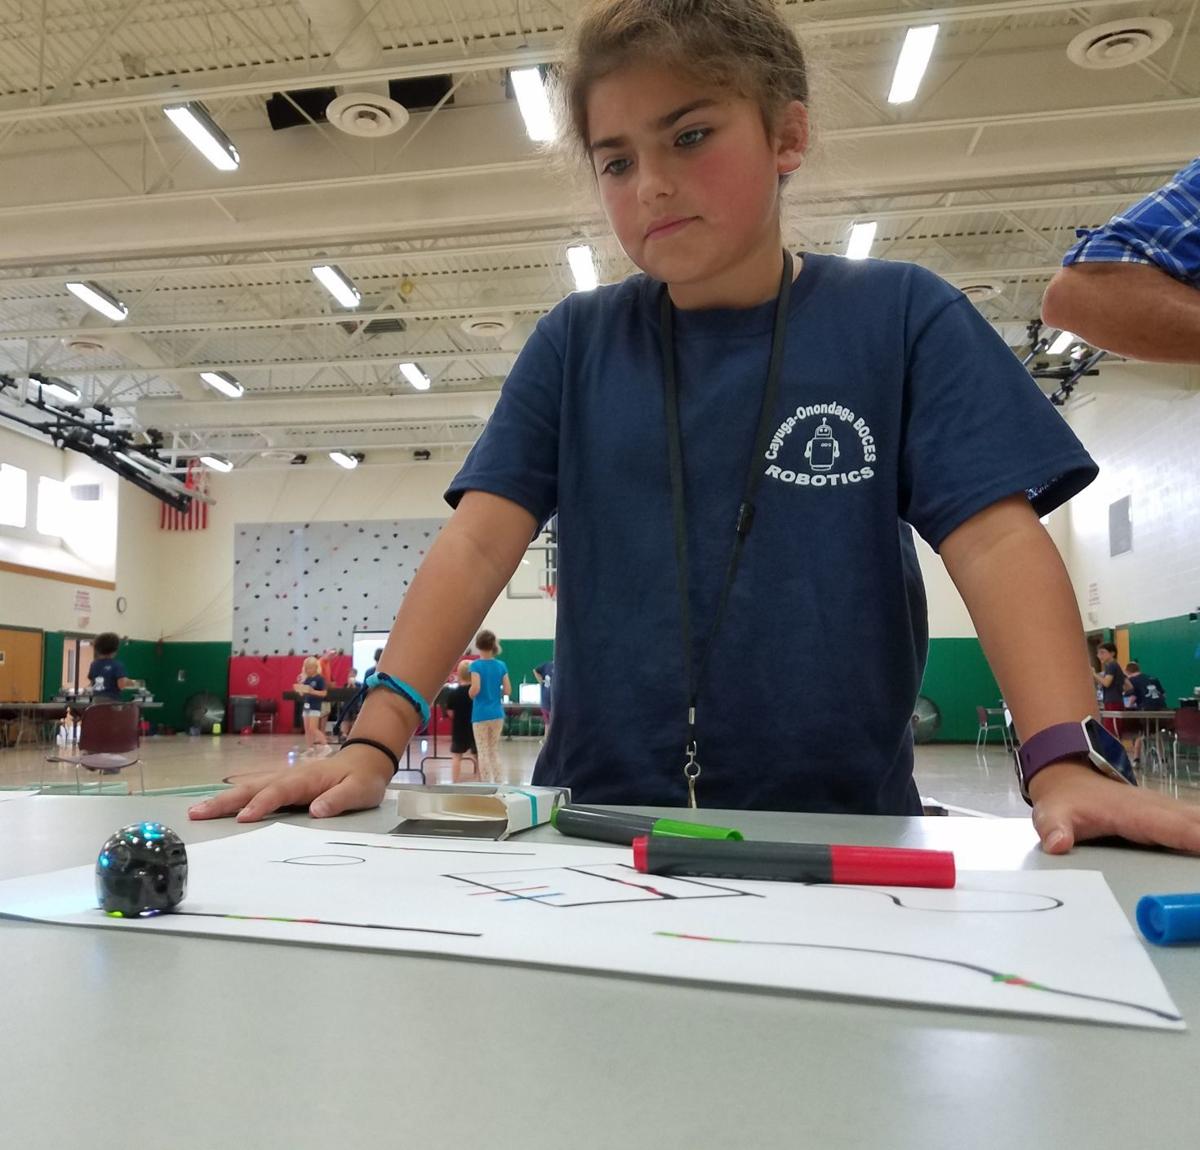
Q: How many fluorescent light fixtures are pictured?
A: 13